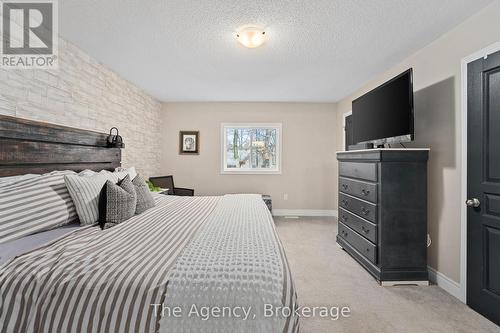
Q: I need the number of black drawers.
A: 5